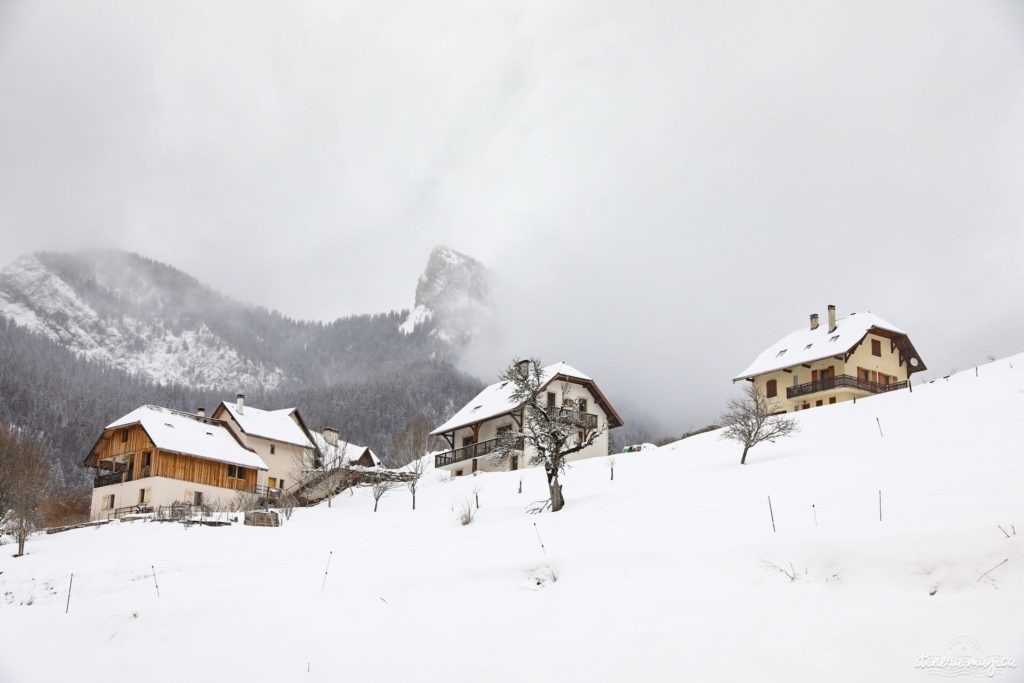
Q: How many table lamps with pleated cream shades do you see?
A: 0